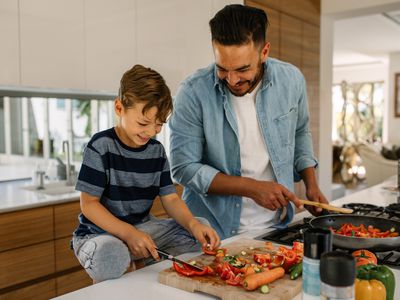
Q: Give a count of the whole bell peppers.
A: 2